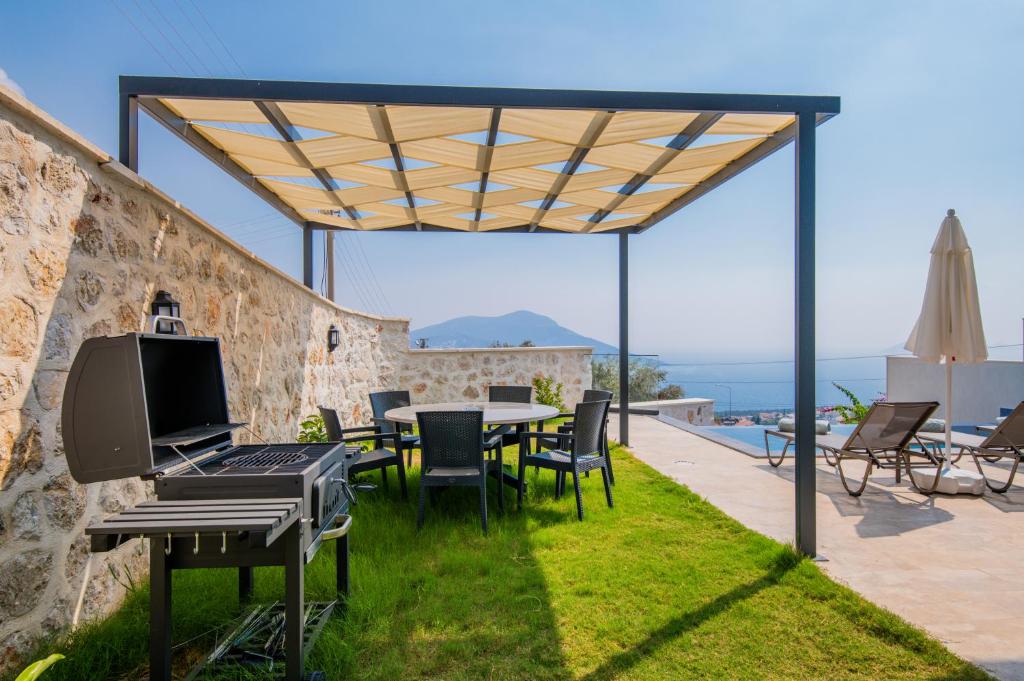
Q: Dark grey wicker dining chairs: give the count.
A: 6